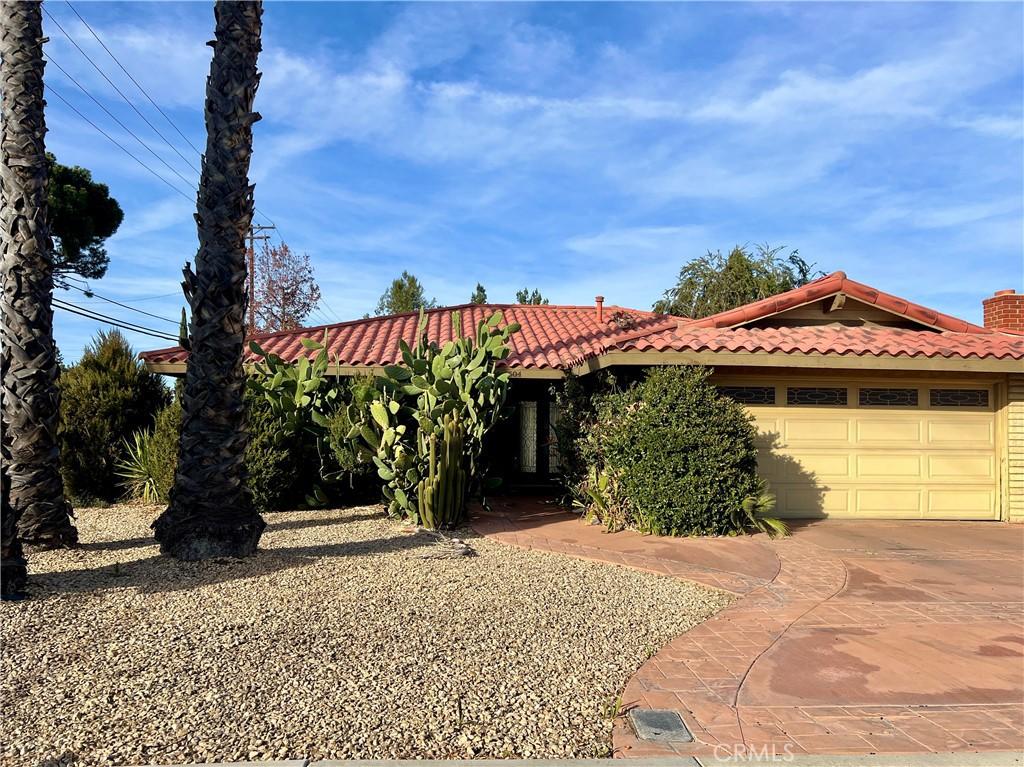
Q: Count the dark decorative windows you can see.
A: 4